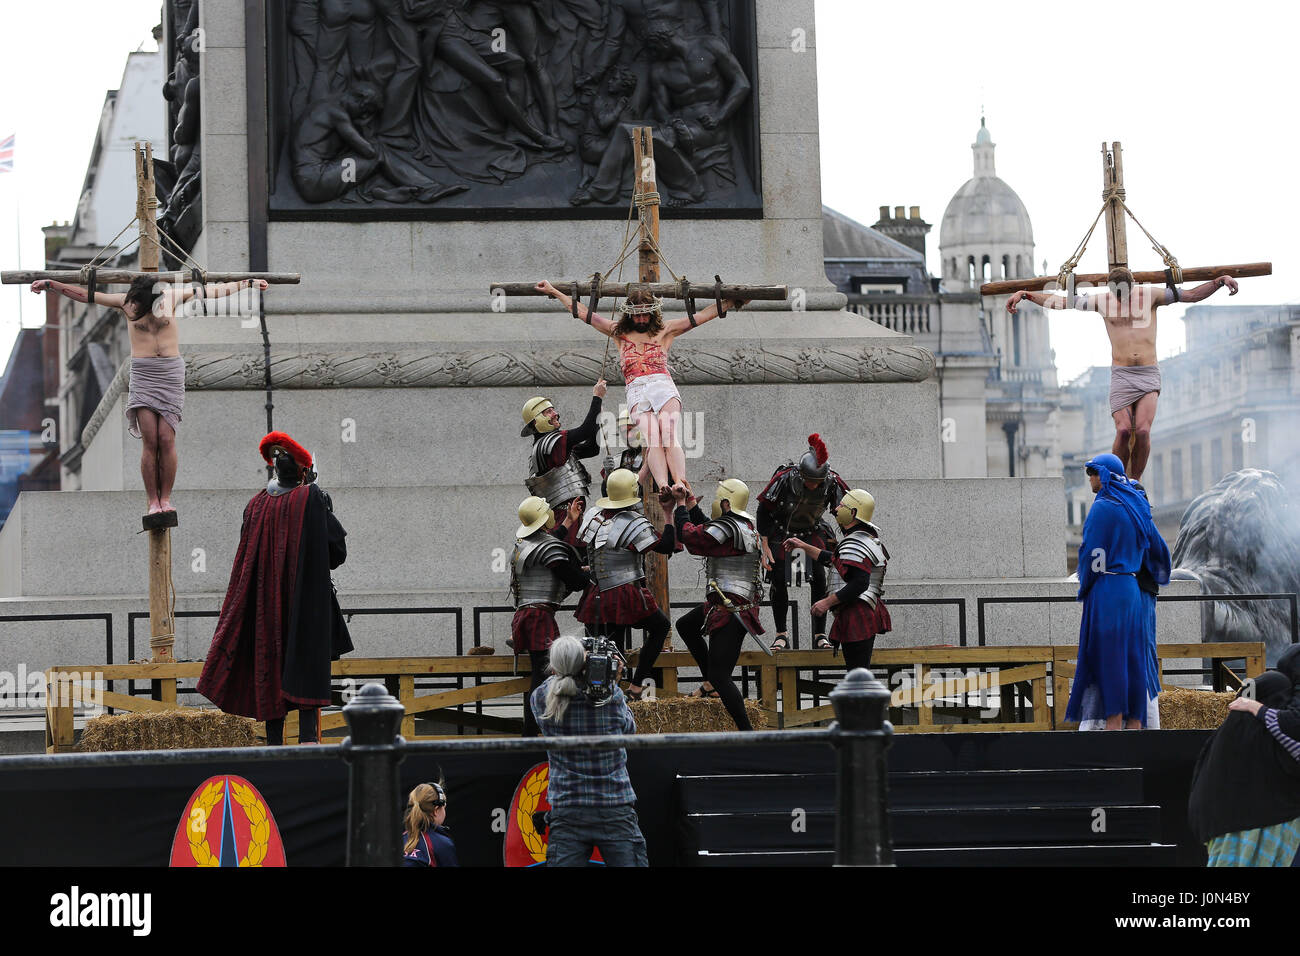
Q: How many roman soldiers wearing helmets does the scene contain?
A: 8